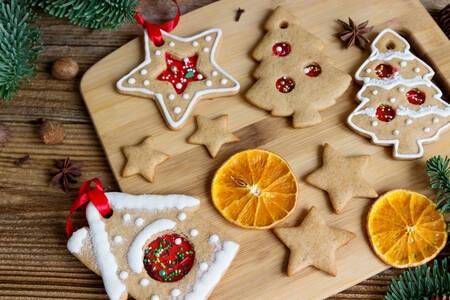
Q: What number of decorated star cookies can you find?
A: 1